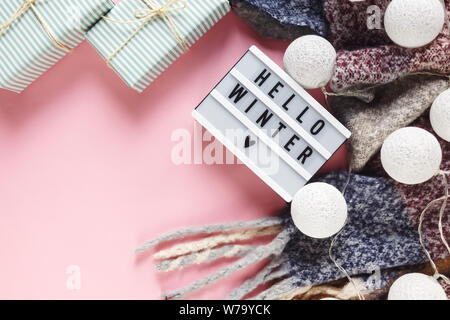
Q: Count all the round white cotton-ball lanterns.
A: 6